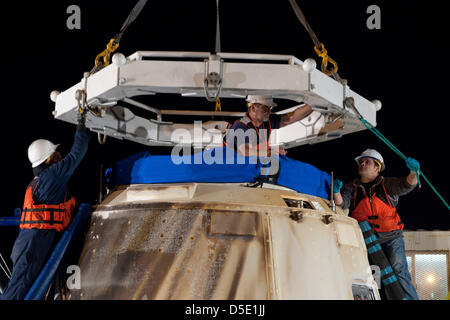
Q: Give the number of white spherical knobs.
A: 4